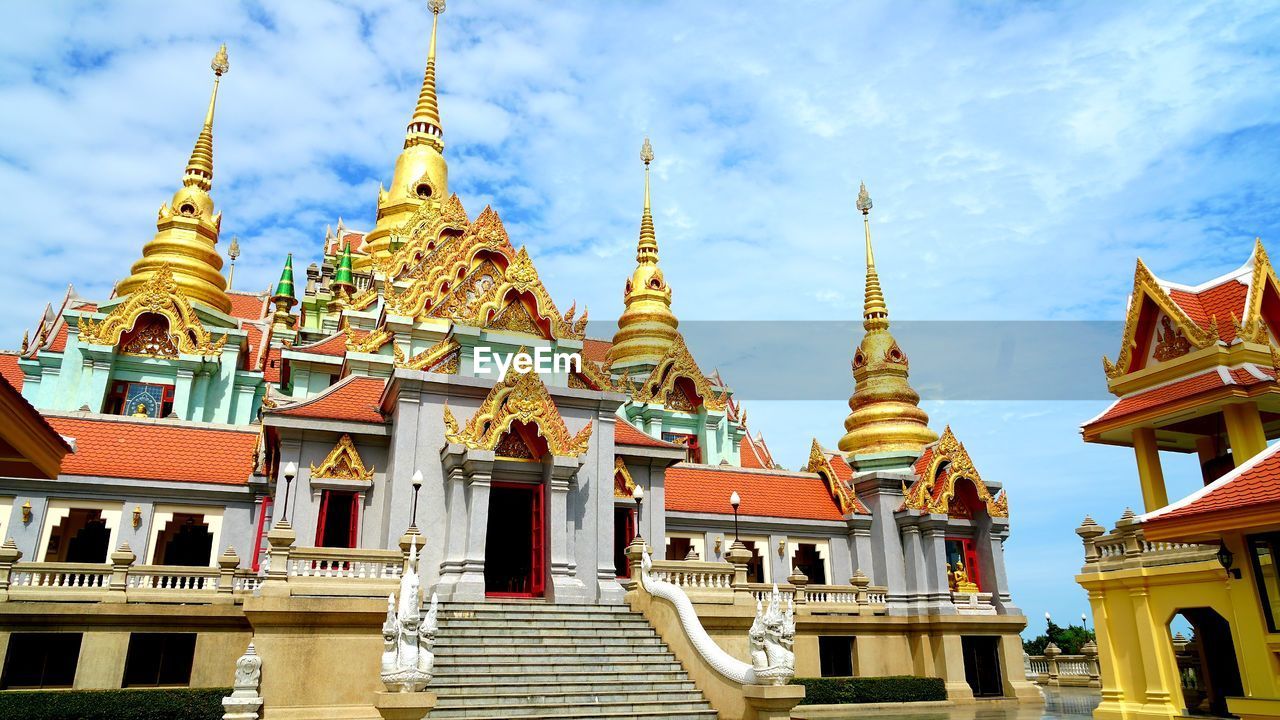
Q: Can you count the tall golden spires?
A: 4